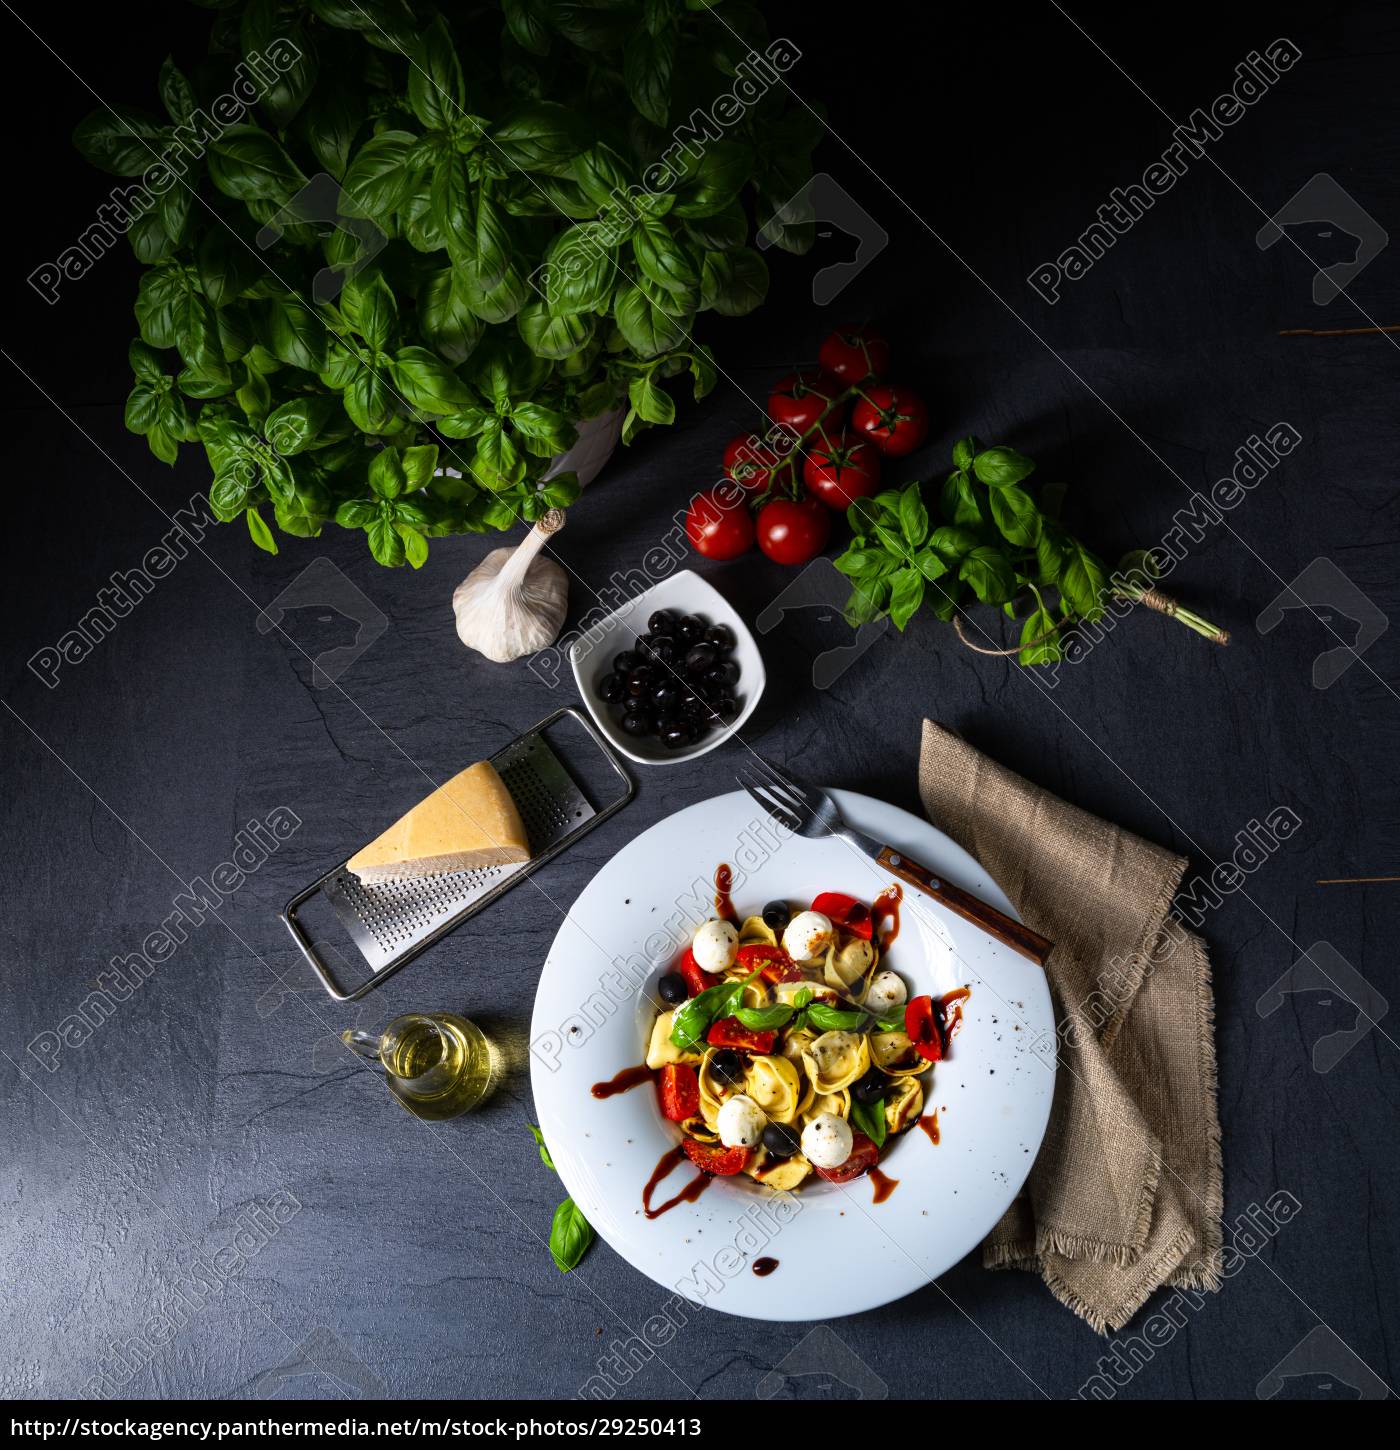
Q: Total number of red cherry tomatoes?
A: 7